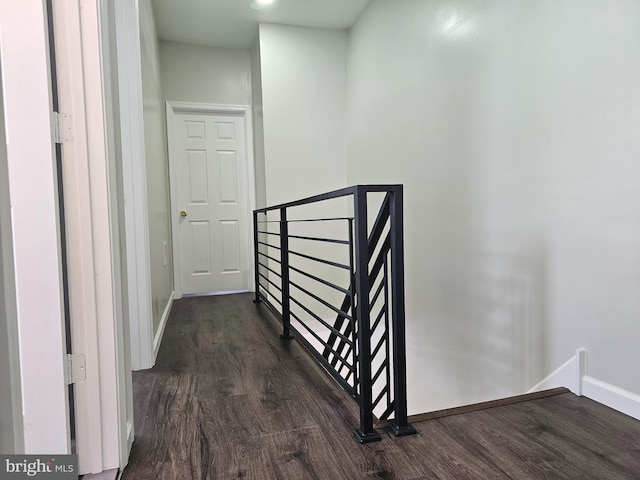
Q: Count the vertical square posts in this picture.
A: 4